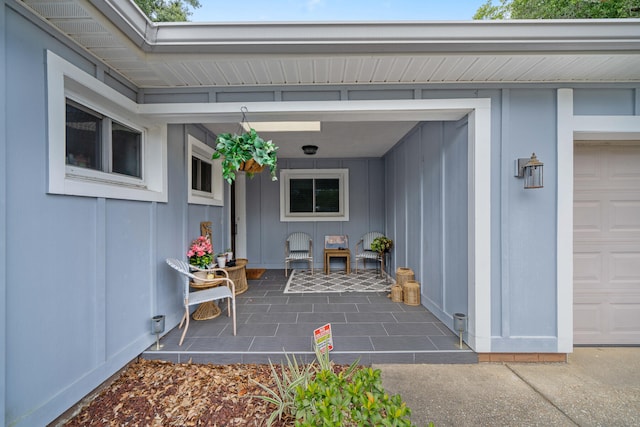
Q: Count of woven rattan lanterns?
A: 3